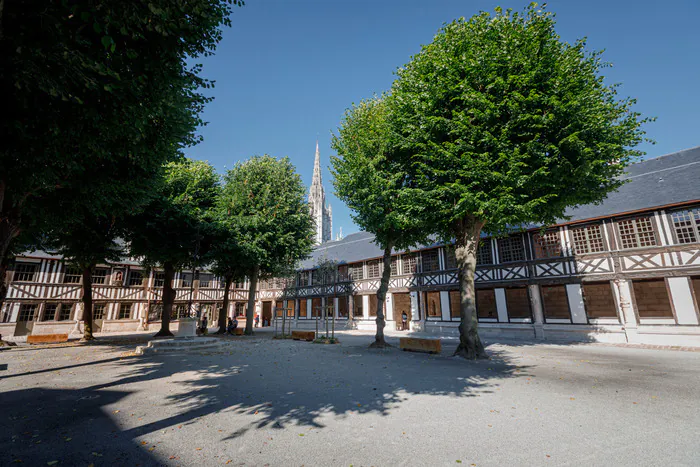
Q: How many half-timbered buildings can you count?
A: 2